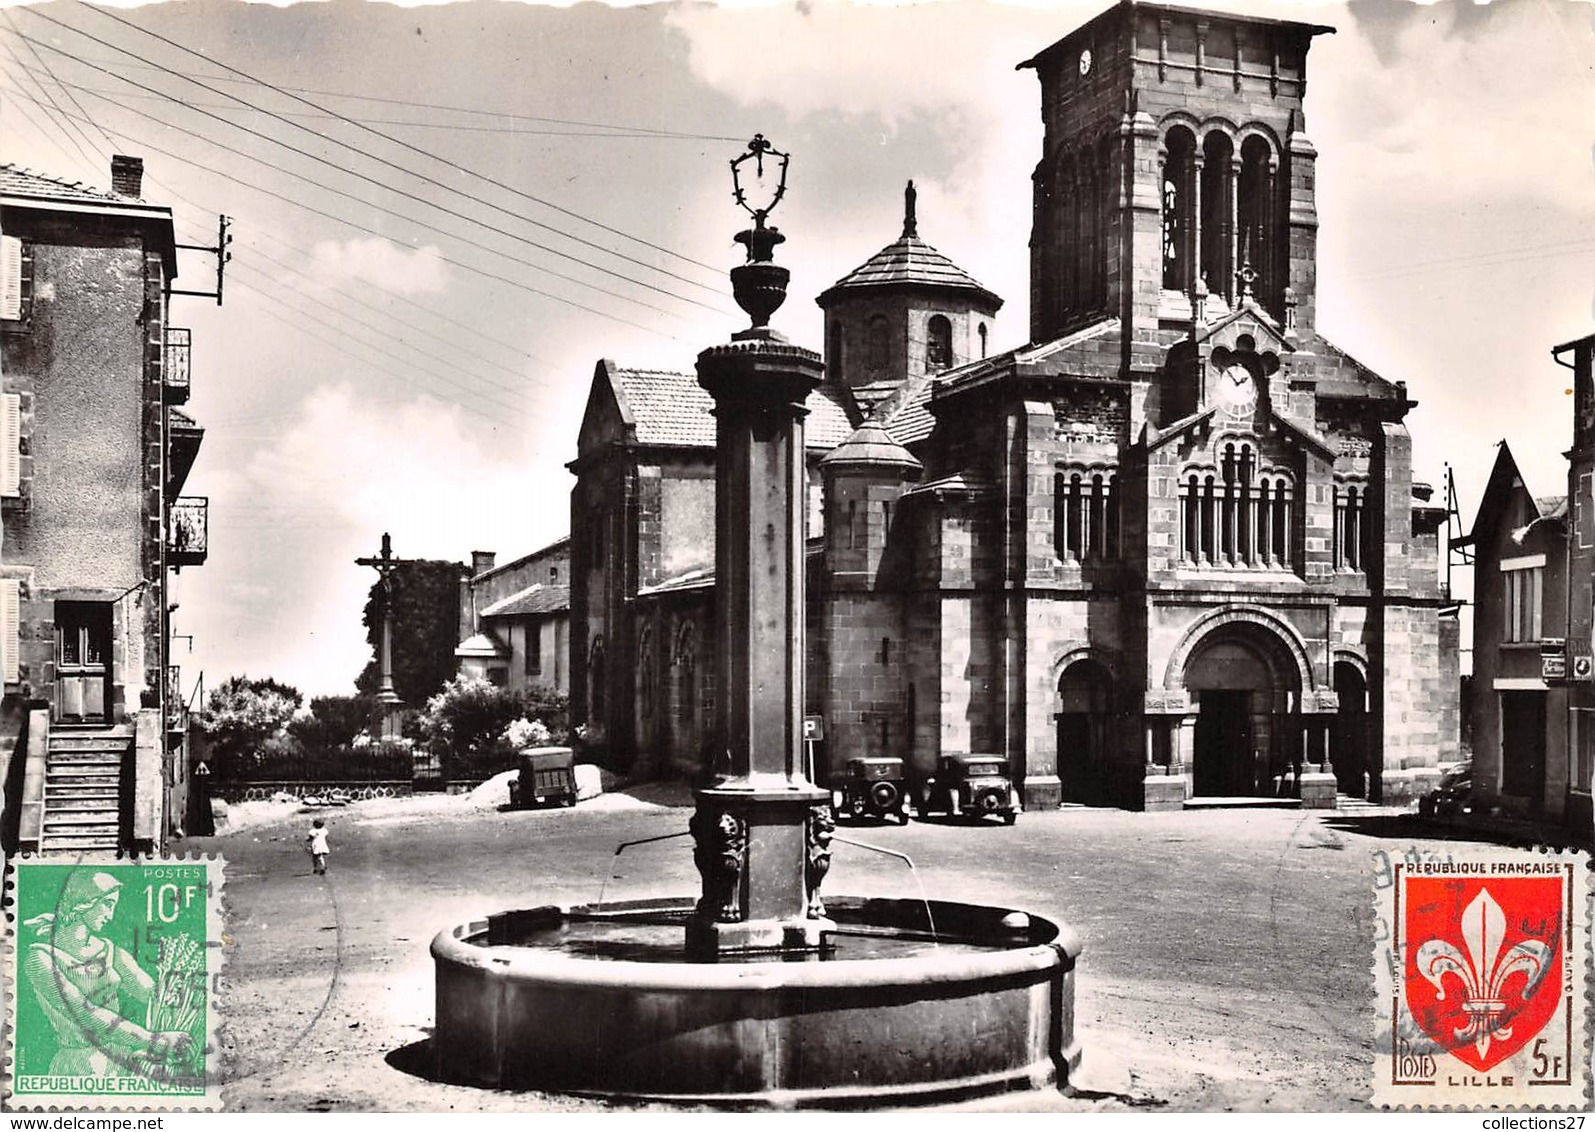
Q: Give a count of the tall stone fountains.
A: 1